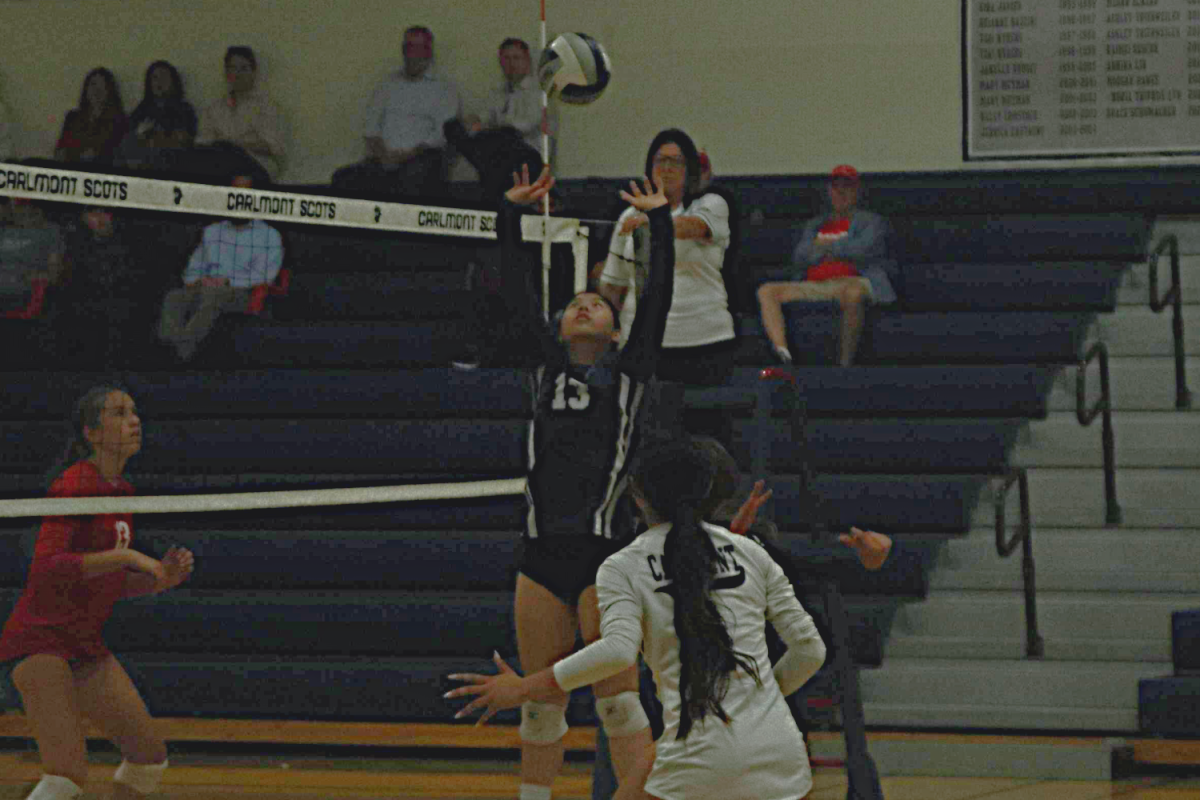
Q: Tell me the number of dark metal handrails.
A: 3